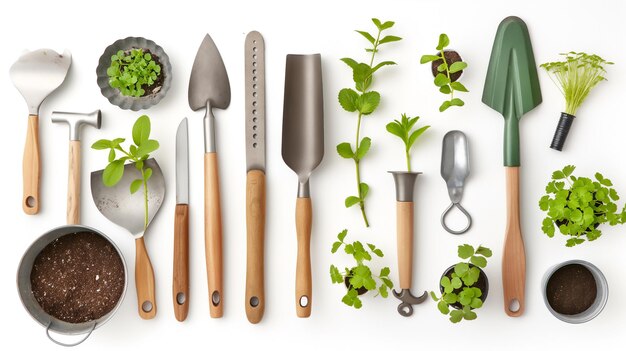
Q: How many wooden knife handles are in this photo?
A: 1